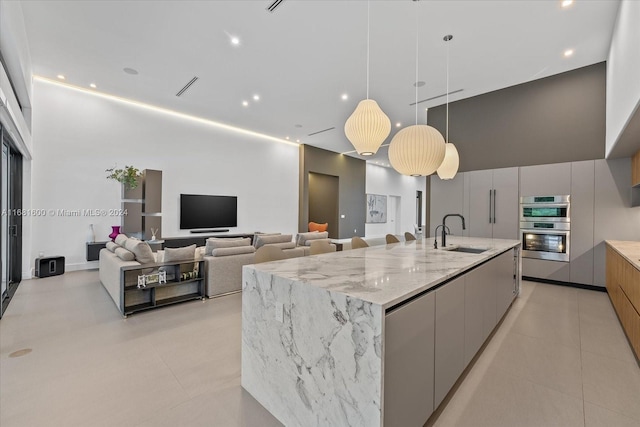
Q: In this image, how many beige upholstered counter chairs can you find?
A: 5